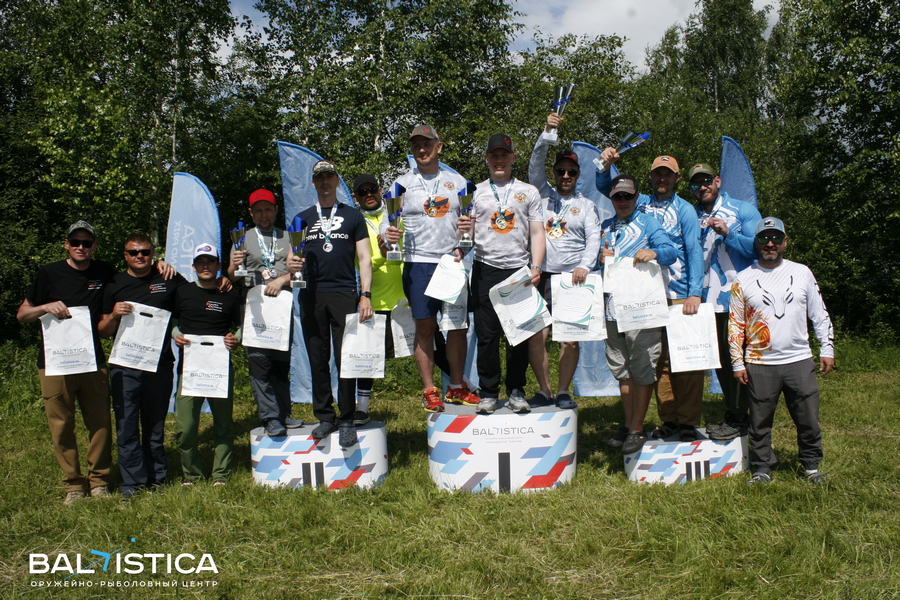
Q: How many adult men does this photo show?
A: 13